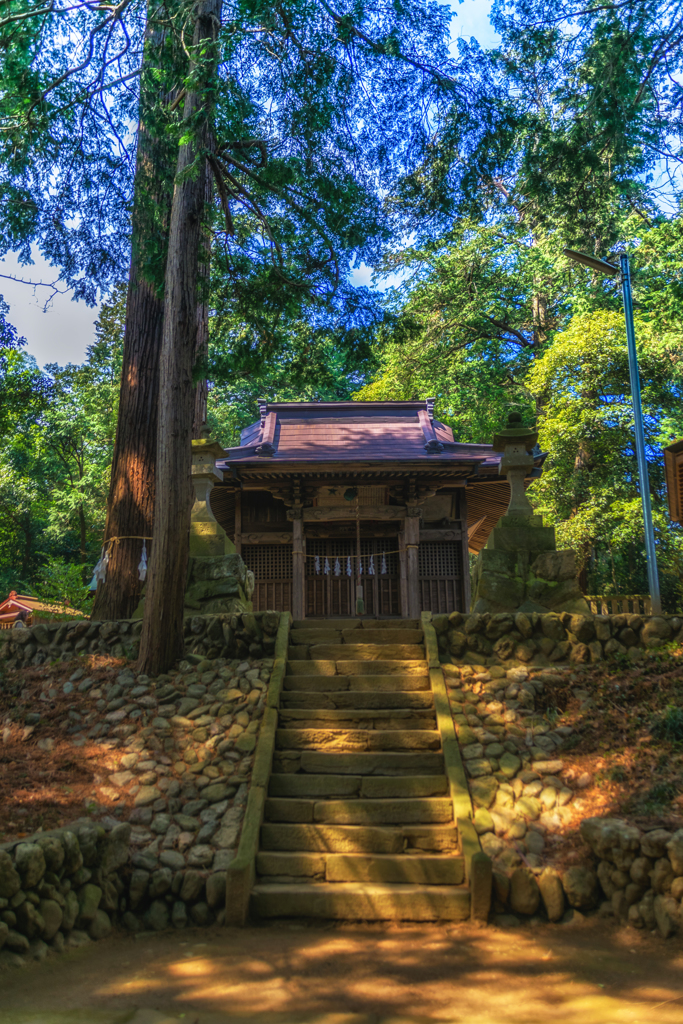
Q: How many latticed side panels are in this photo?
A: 2